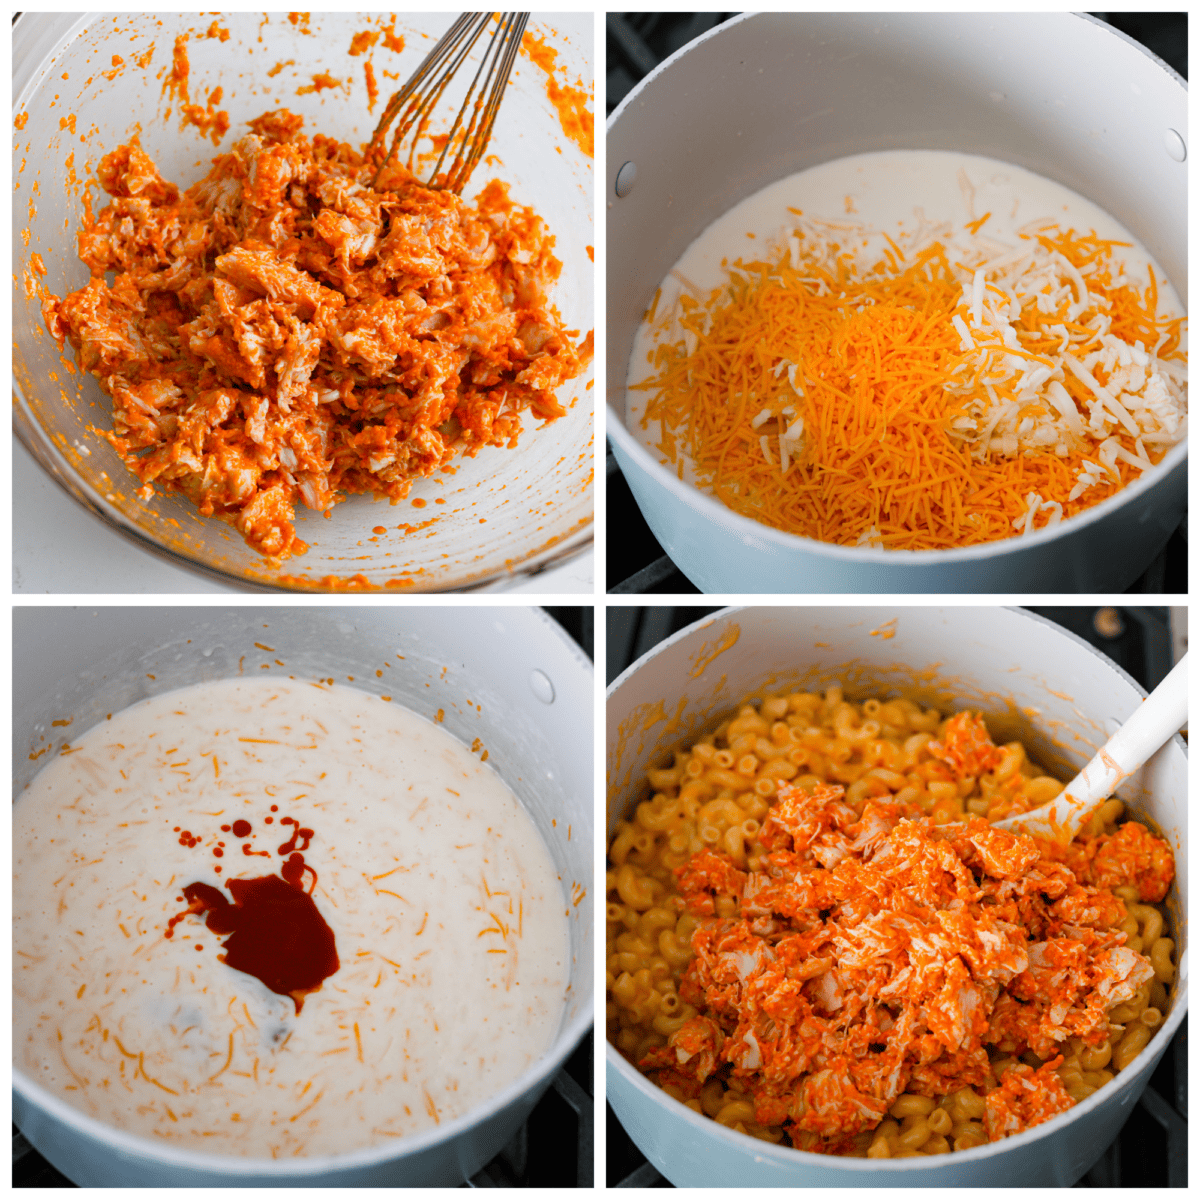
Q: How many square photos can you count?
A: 4